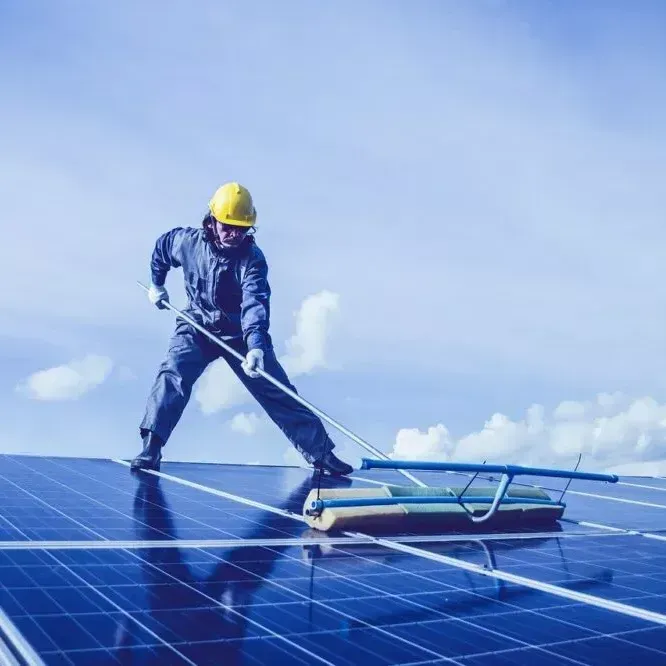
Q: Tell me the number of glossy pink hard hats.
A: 0